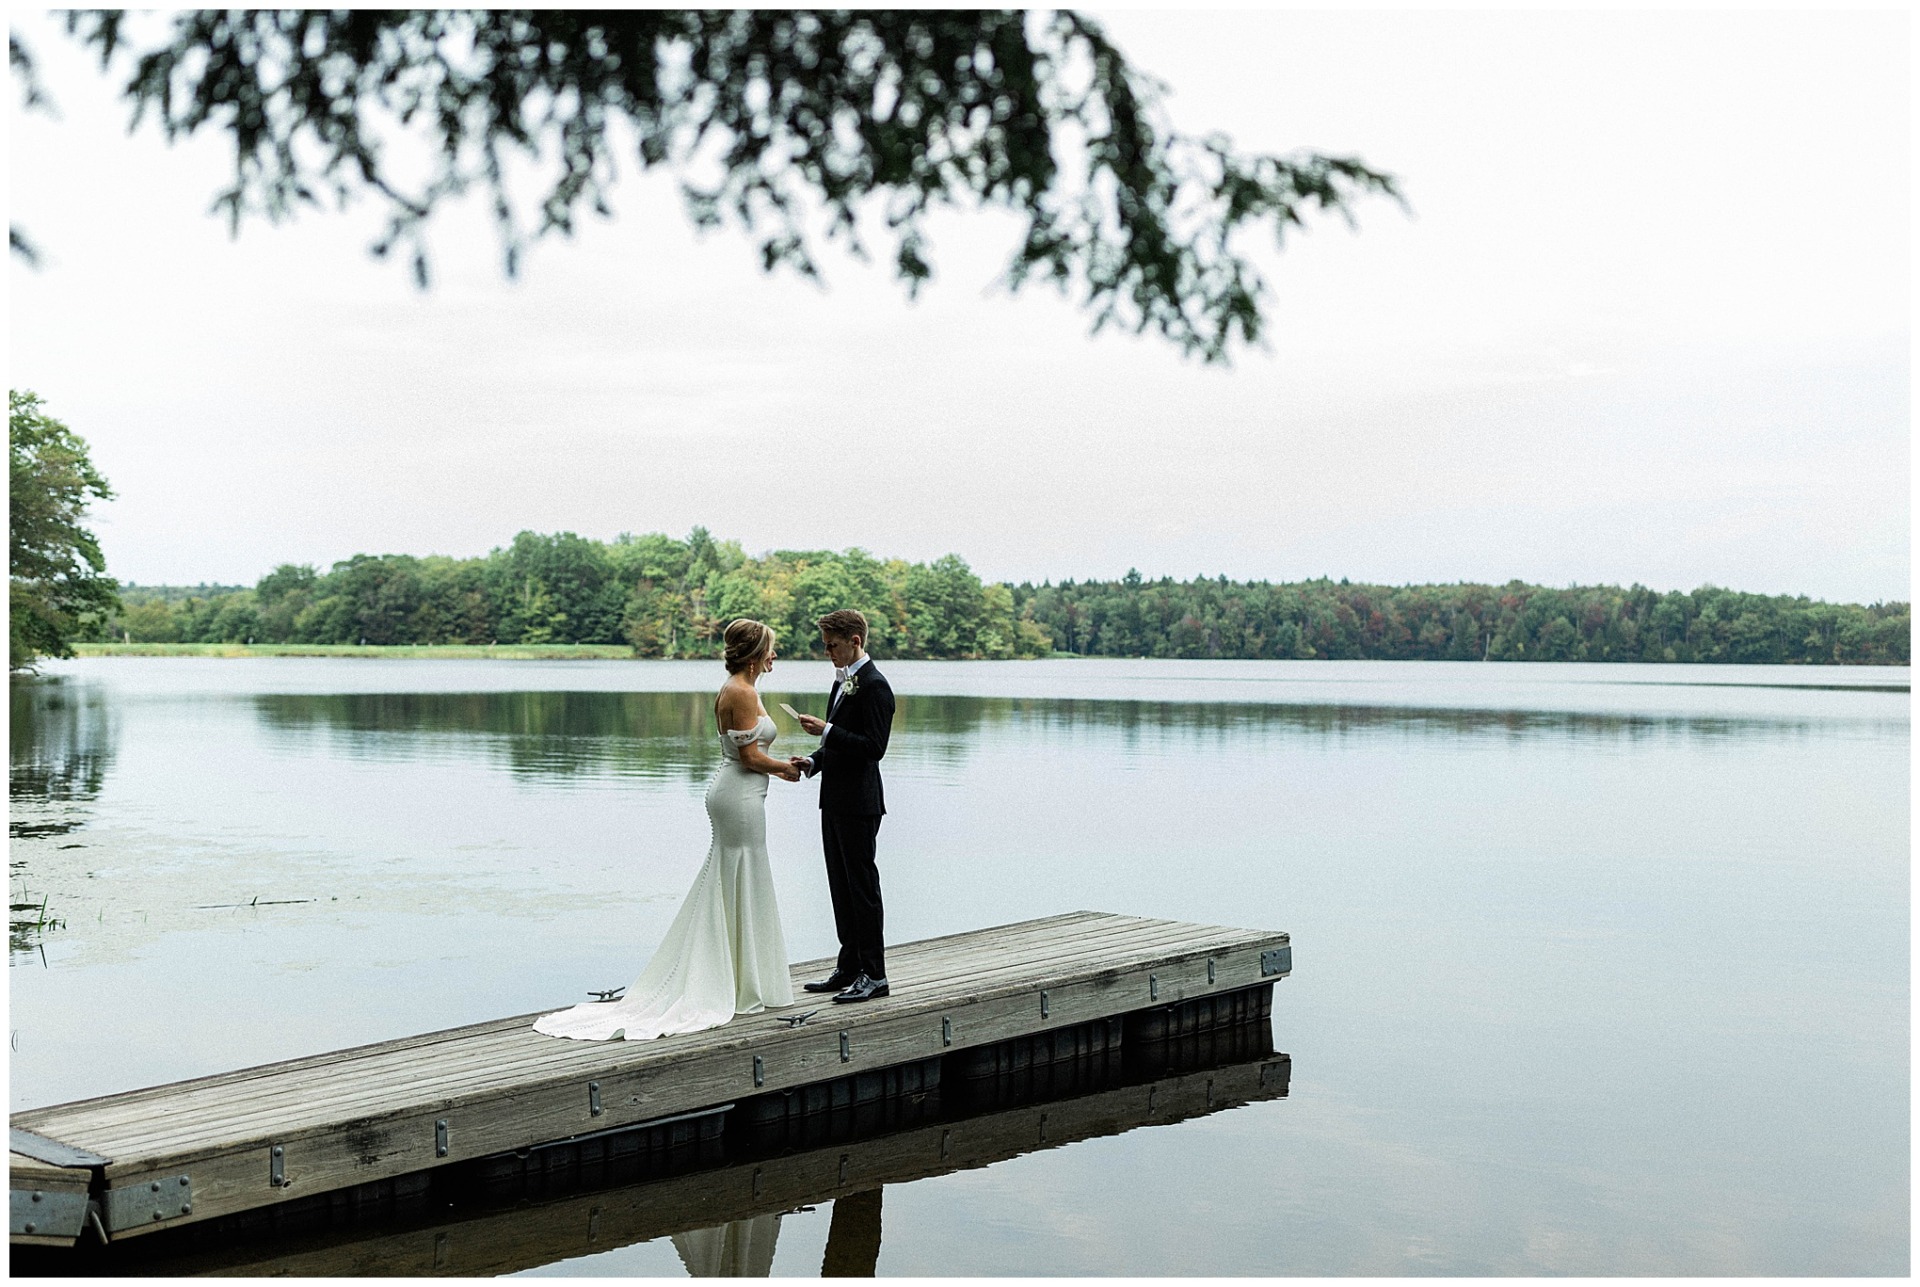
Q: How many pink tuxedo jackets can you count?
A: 0